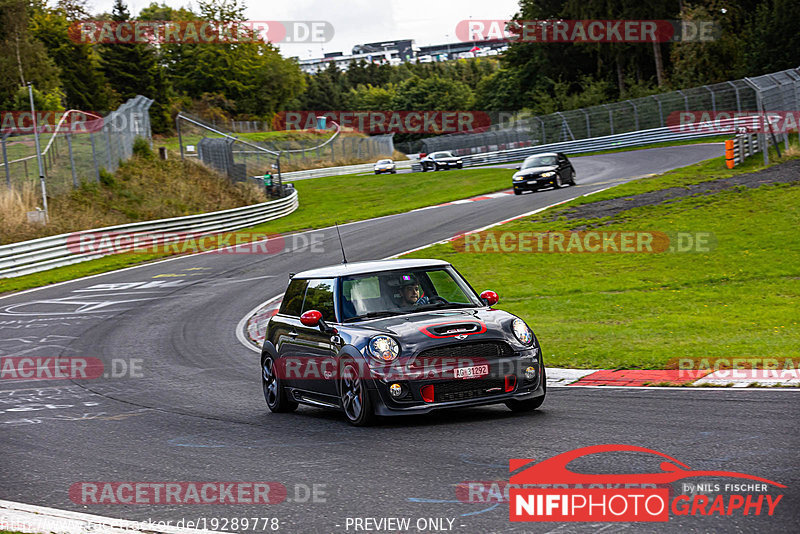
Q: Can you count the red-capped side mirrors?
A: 2